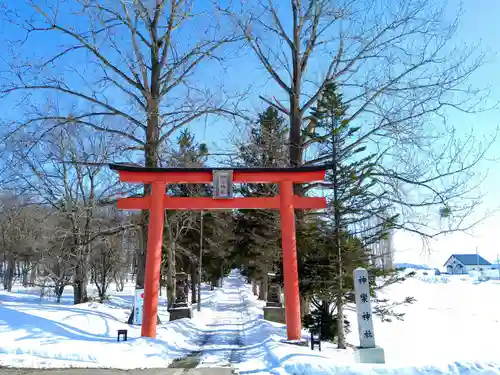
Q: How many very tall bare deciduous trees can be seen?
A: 2